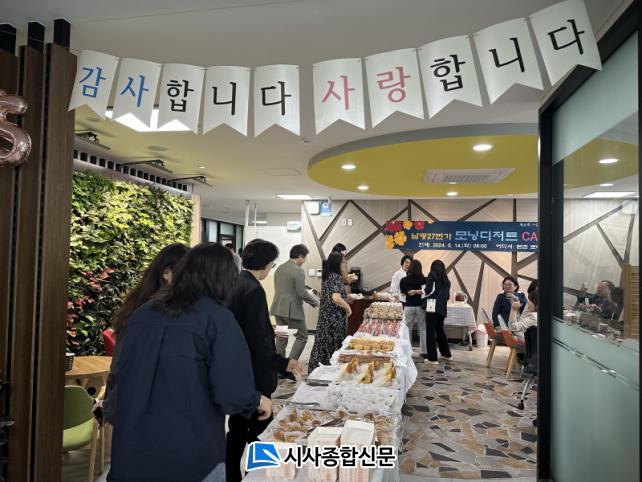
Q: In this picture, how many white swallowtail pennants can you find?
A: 10